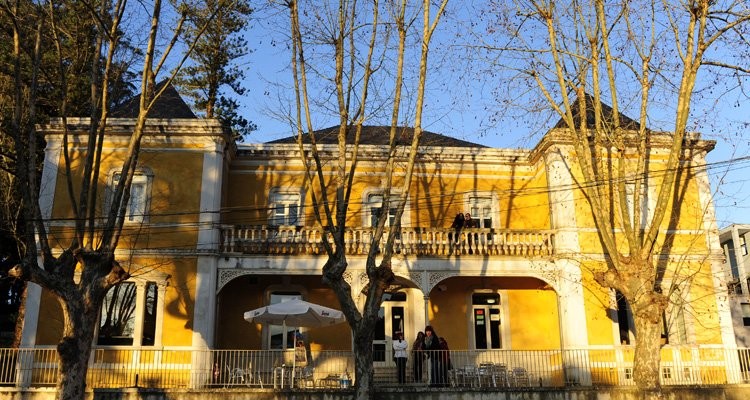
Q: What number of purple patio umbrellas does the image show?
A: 0